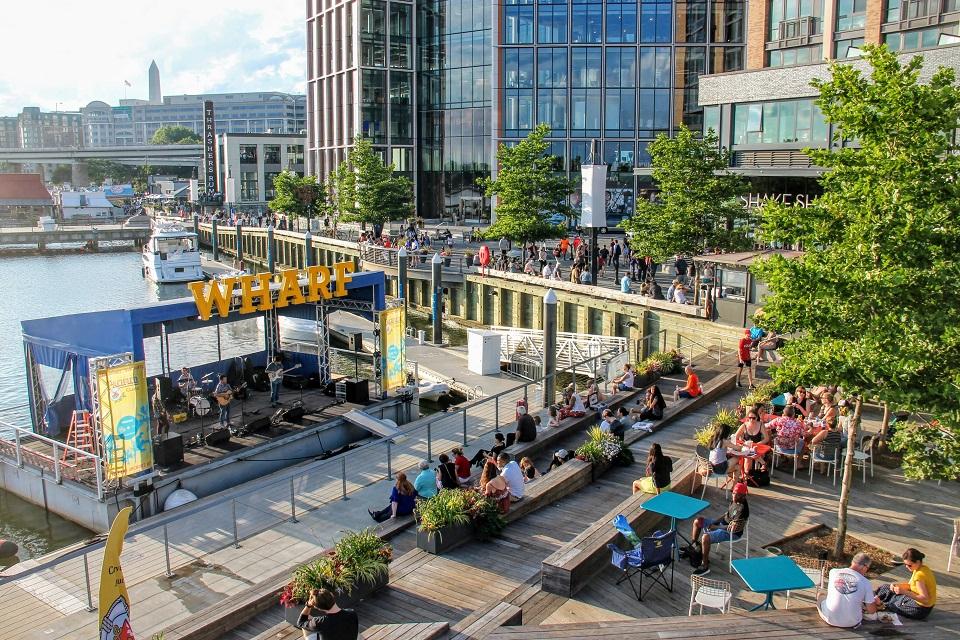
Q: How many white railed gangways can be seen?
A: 1